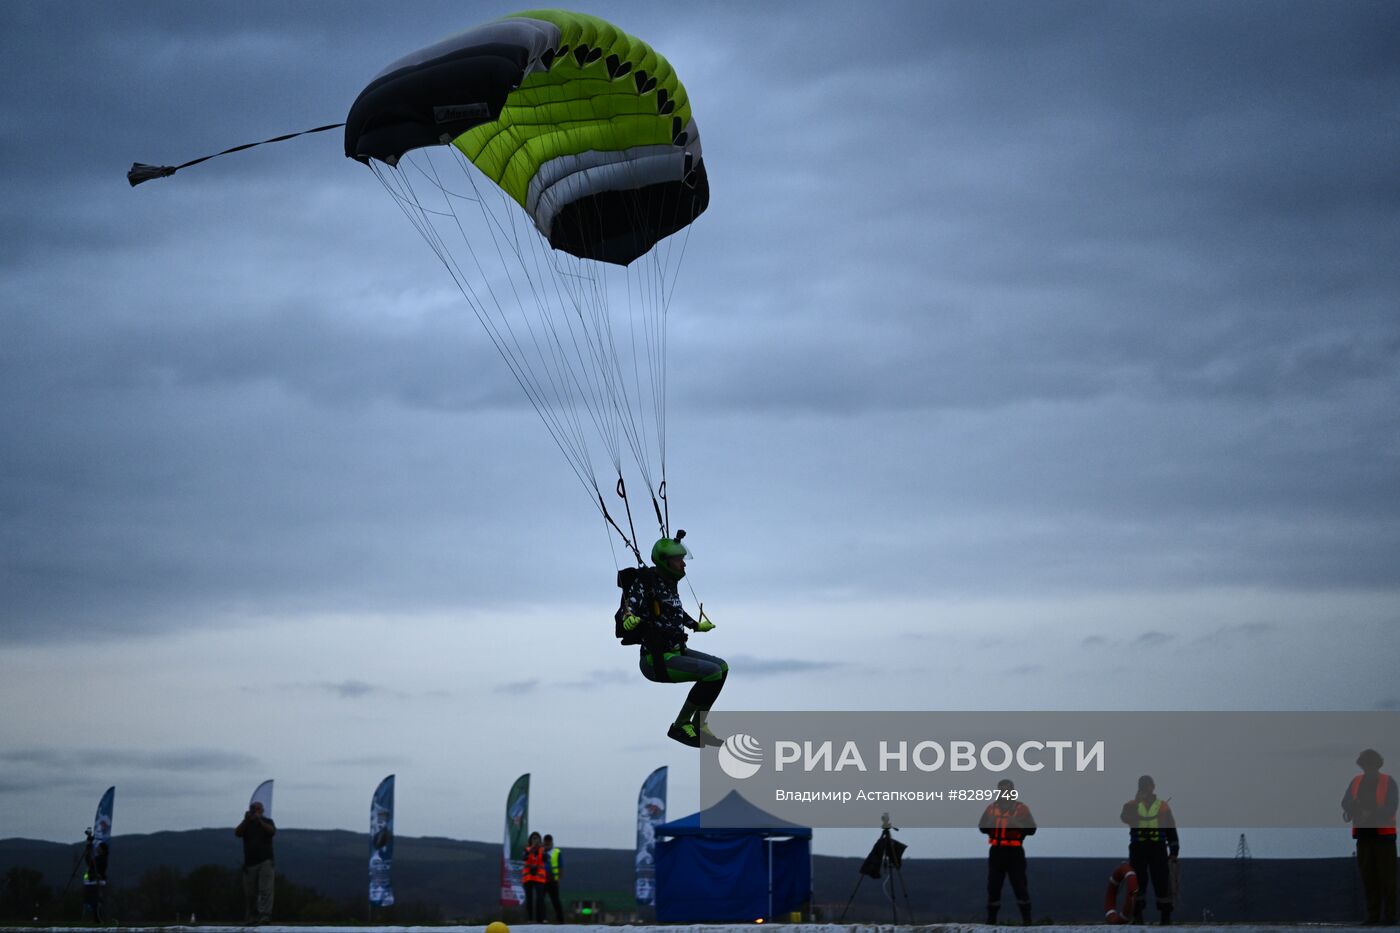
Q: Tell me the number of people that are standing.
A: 7